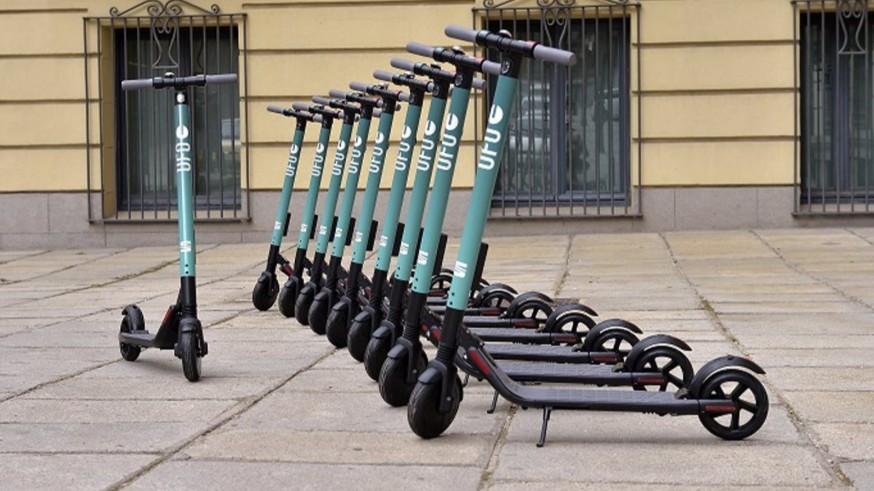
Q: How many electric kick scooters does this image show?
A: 10